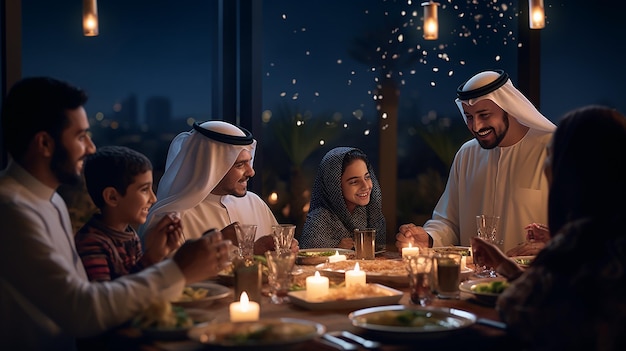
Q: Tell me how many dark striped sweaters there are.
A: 1